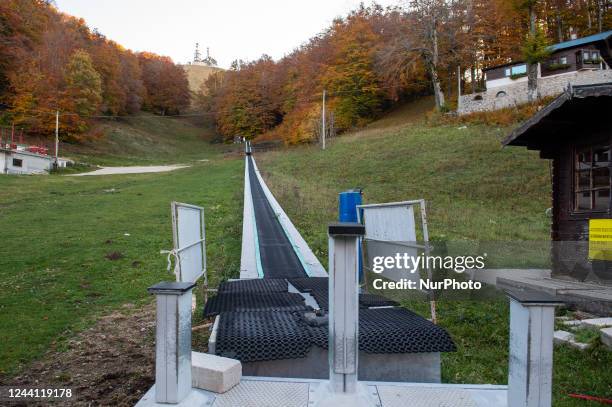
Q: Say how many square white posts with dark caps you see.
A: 3